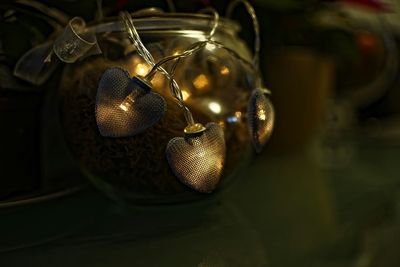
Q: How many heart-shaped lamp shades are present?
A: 3